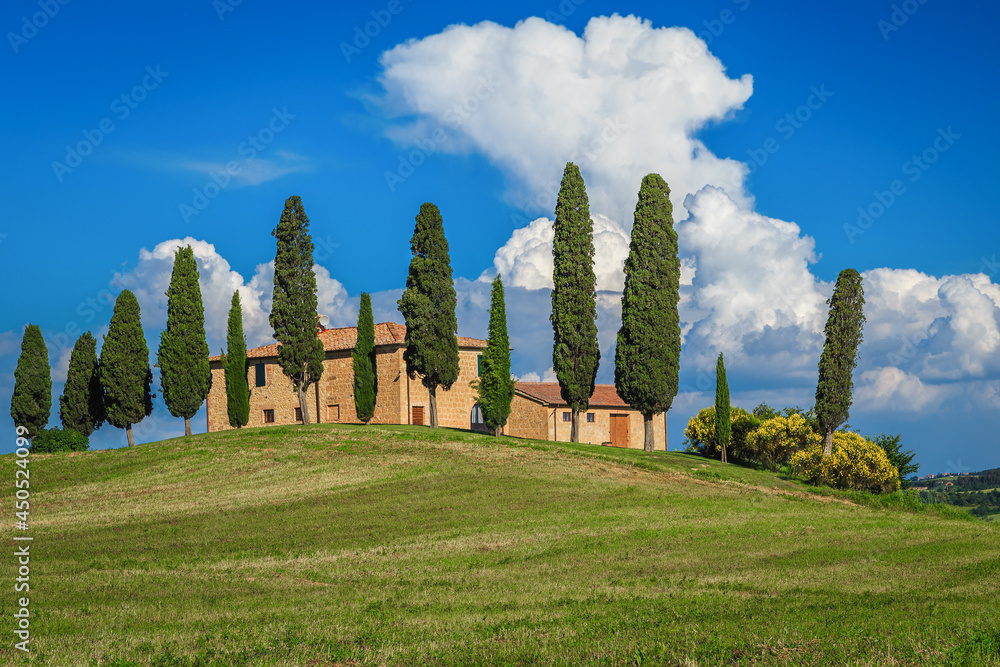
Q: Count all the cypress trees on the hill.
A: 13